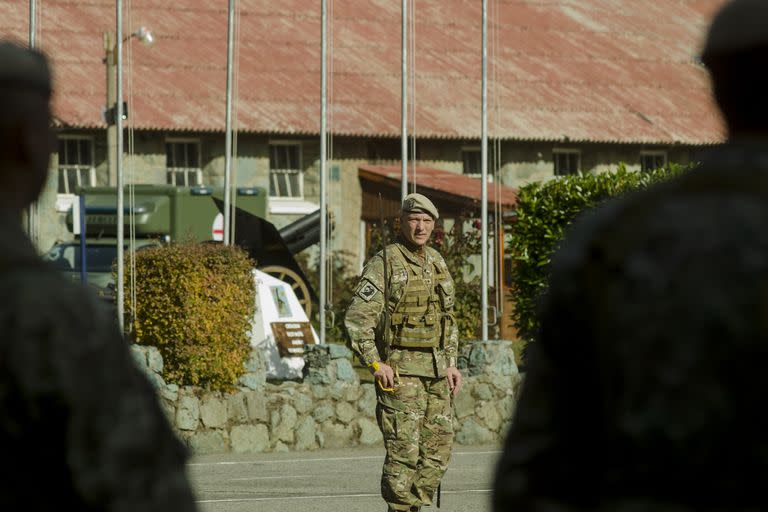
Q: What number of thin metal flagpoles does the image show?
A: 6